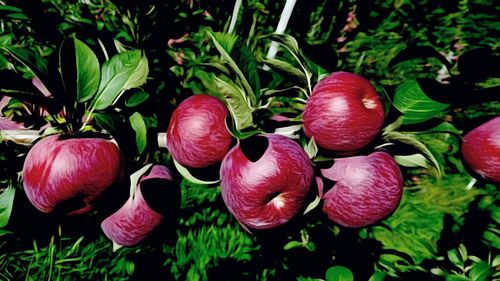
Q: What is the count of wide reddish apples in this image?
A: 7